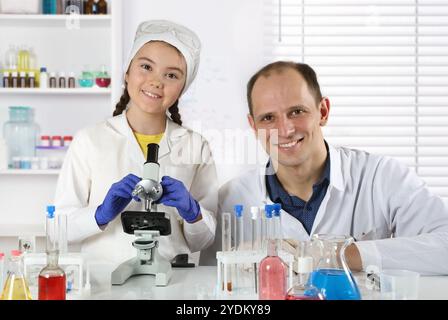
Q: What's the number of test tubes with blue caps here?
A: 4